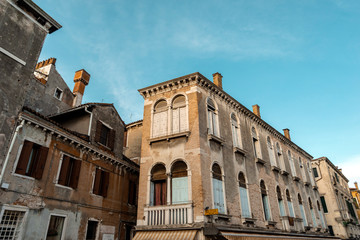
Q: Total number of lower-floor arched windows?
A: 10